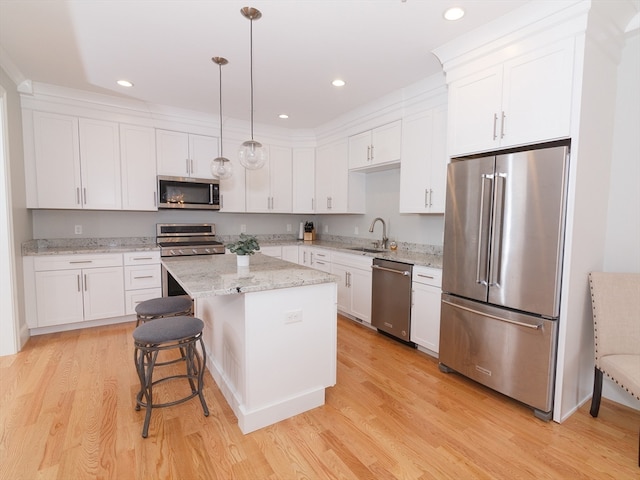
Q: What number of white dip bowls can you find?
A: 0